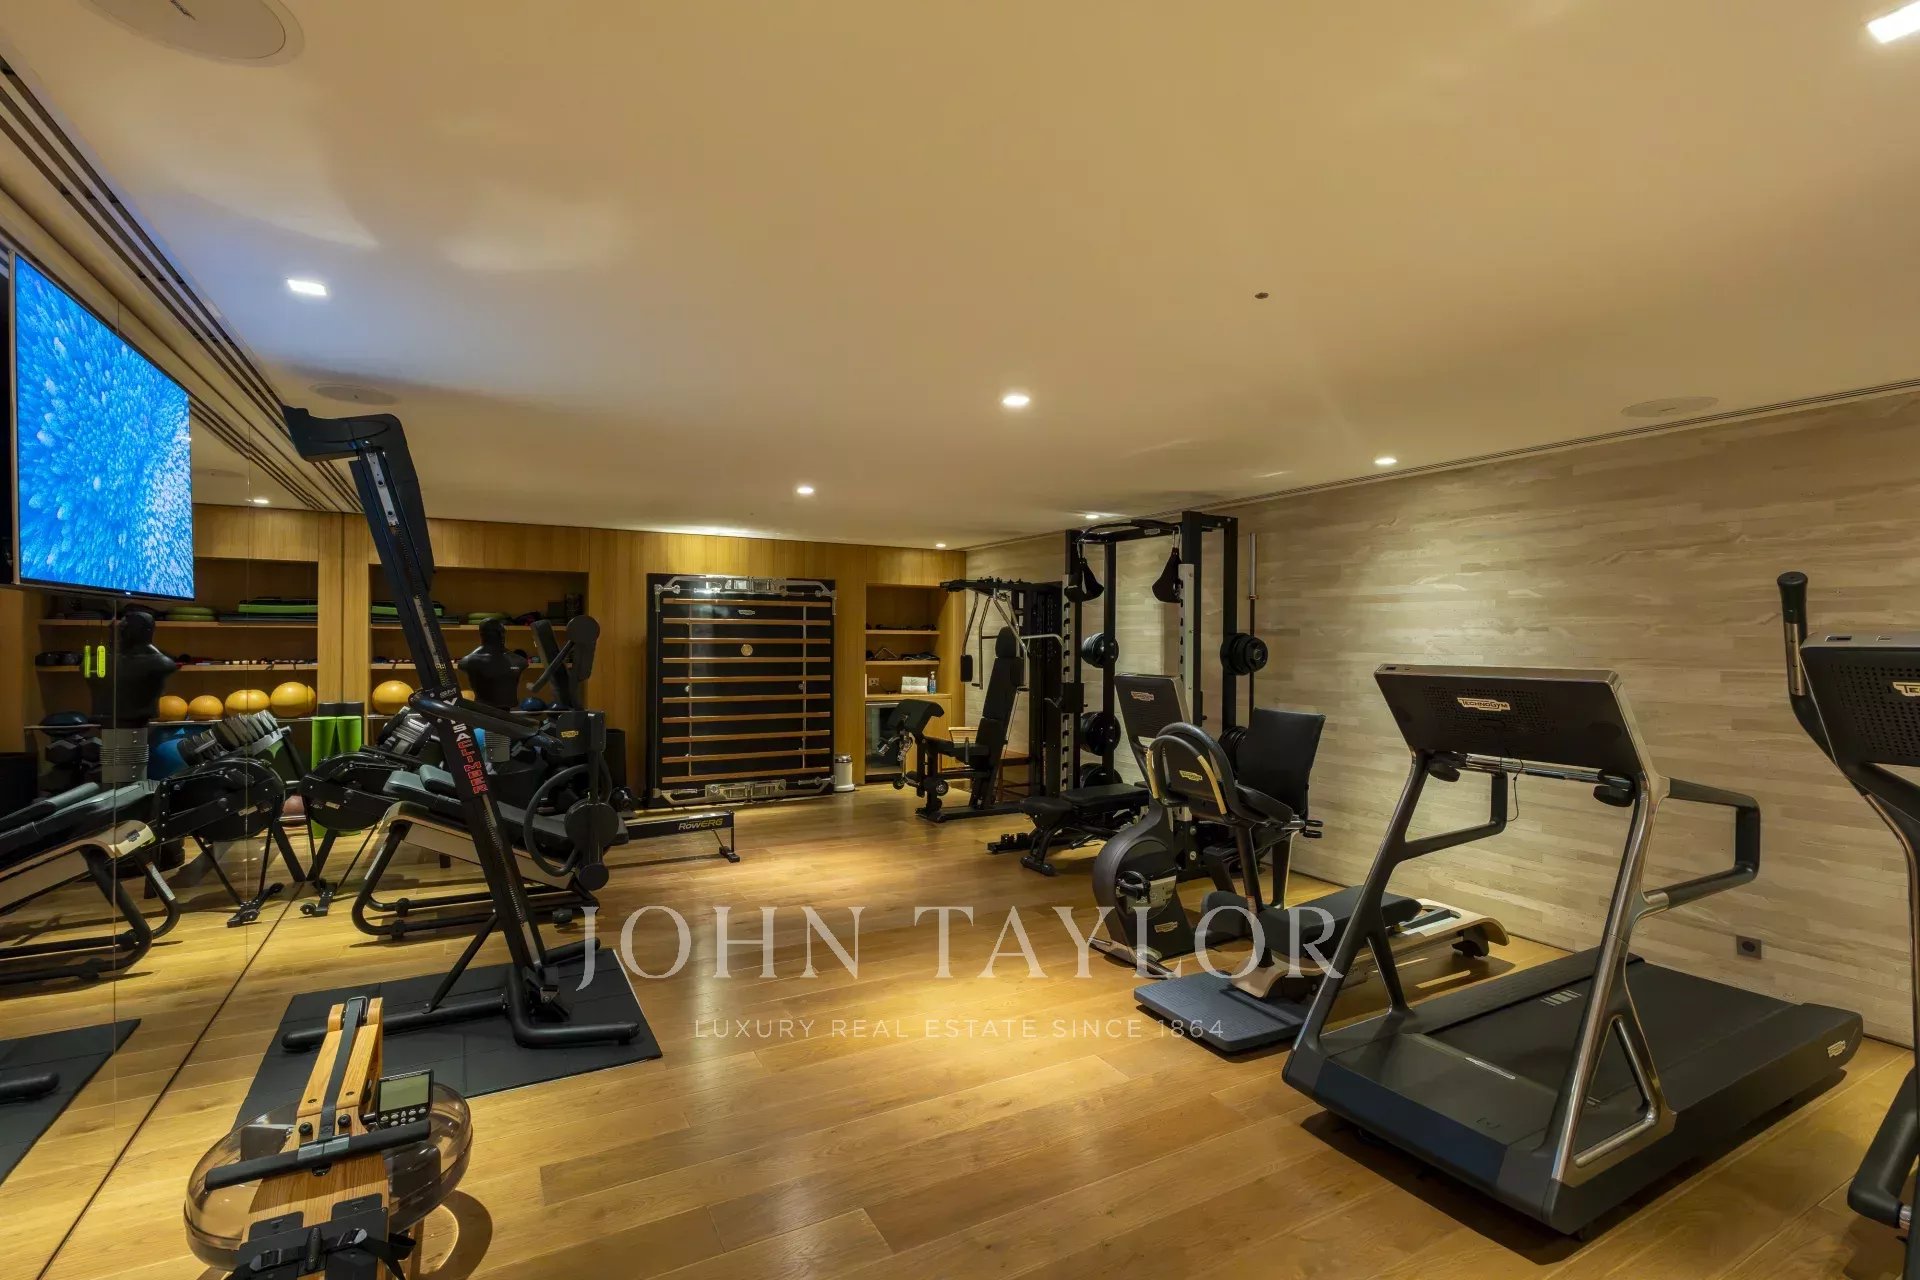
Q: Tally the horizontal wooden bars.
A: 10